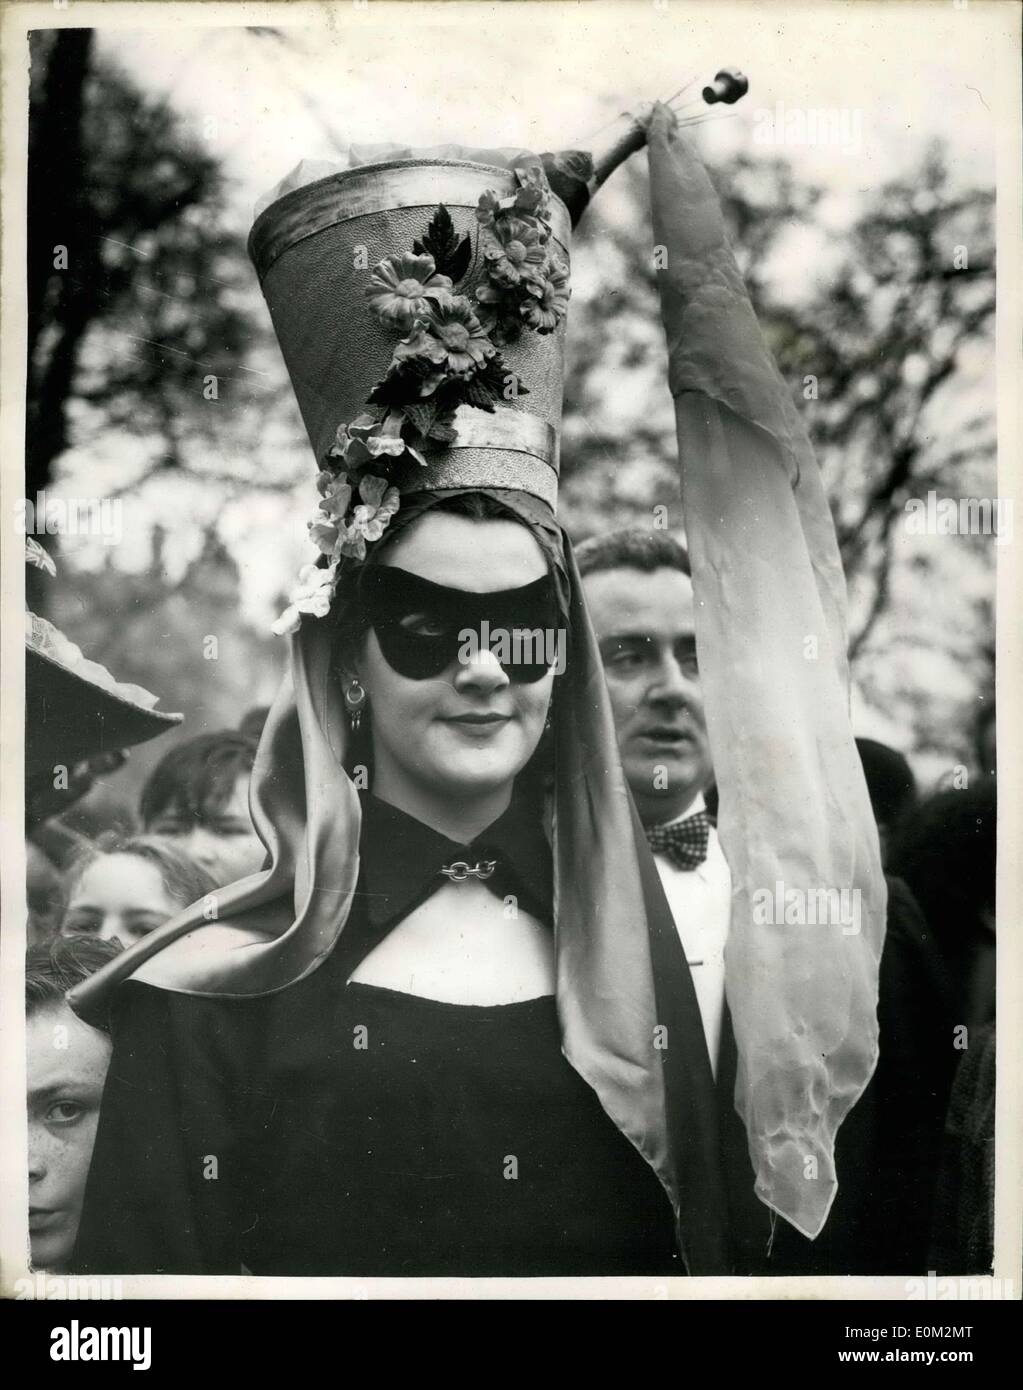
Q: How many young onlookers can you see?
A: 3